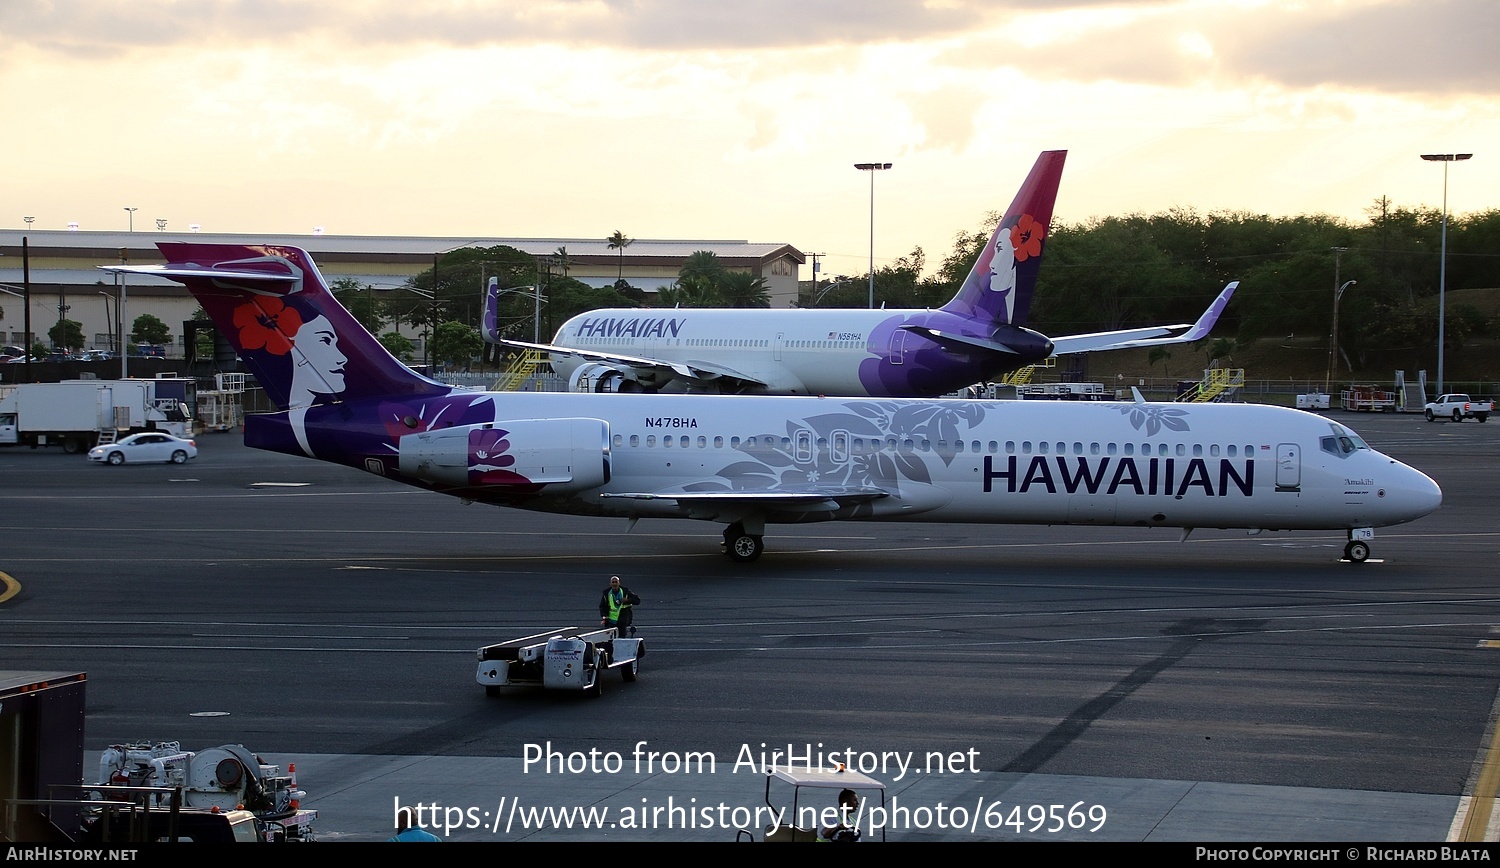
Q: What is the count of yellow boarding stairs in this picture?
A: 3